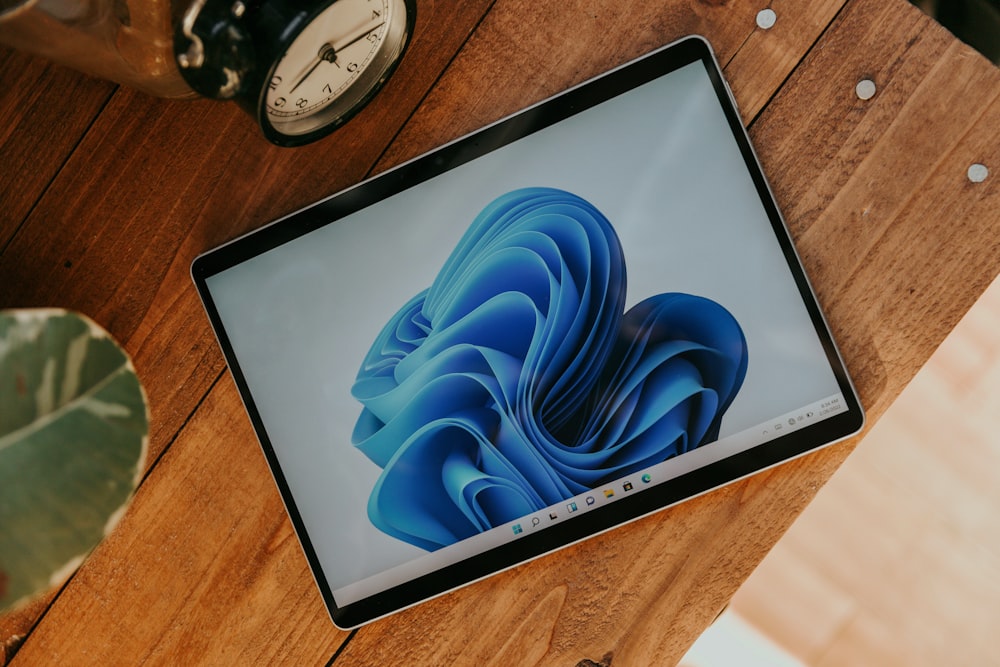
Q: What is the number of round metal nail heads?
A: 3